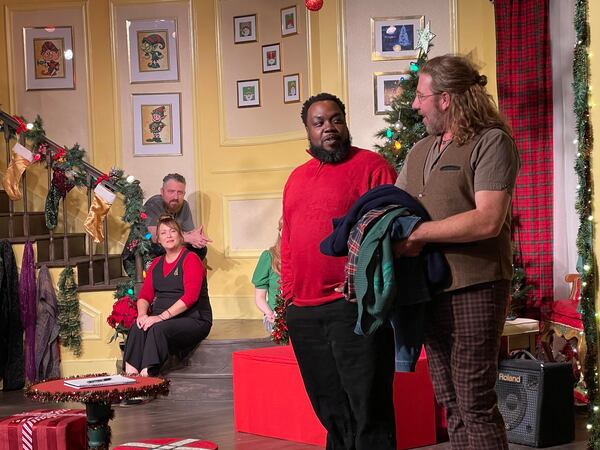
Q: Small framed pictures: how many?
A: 5